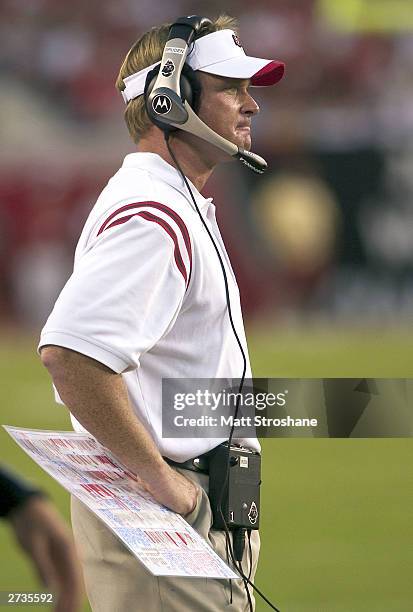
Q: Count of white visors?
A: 1